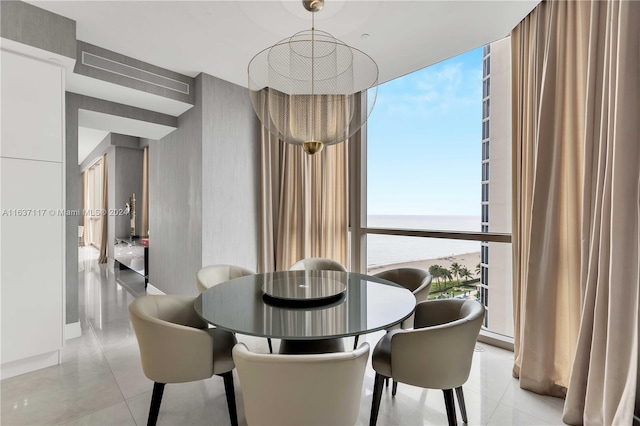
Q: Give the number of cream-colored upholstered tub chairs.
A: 6